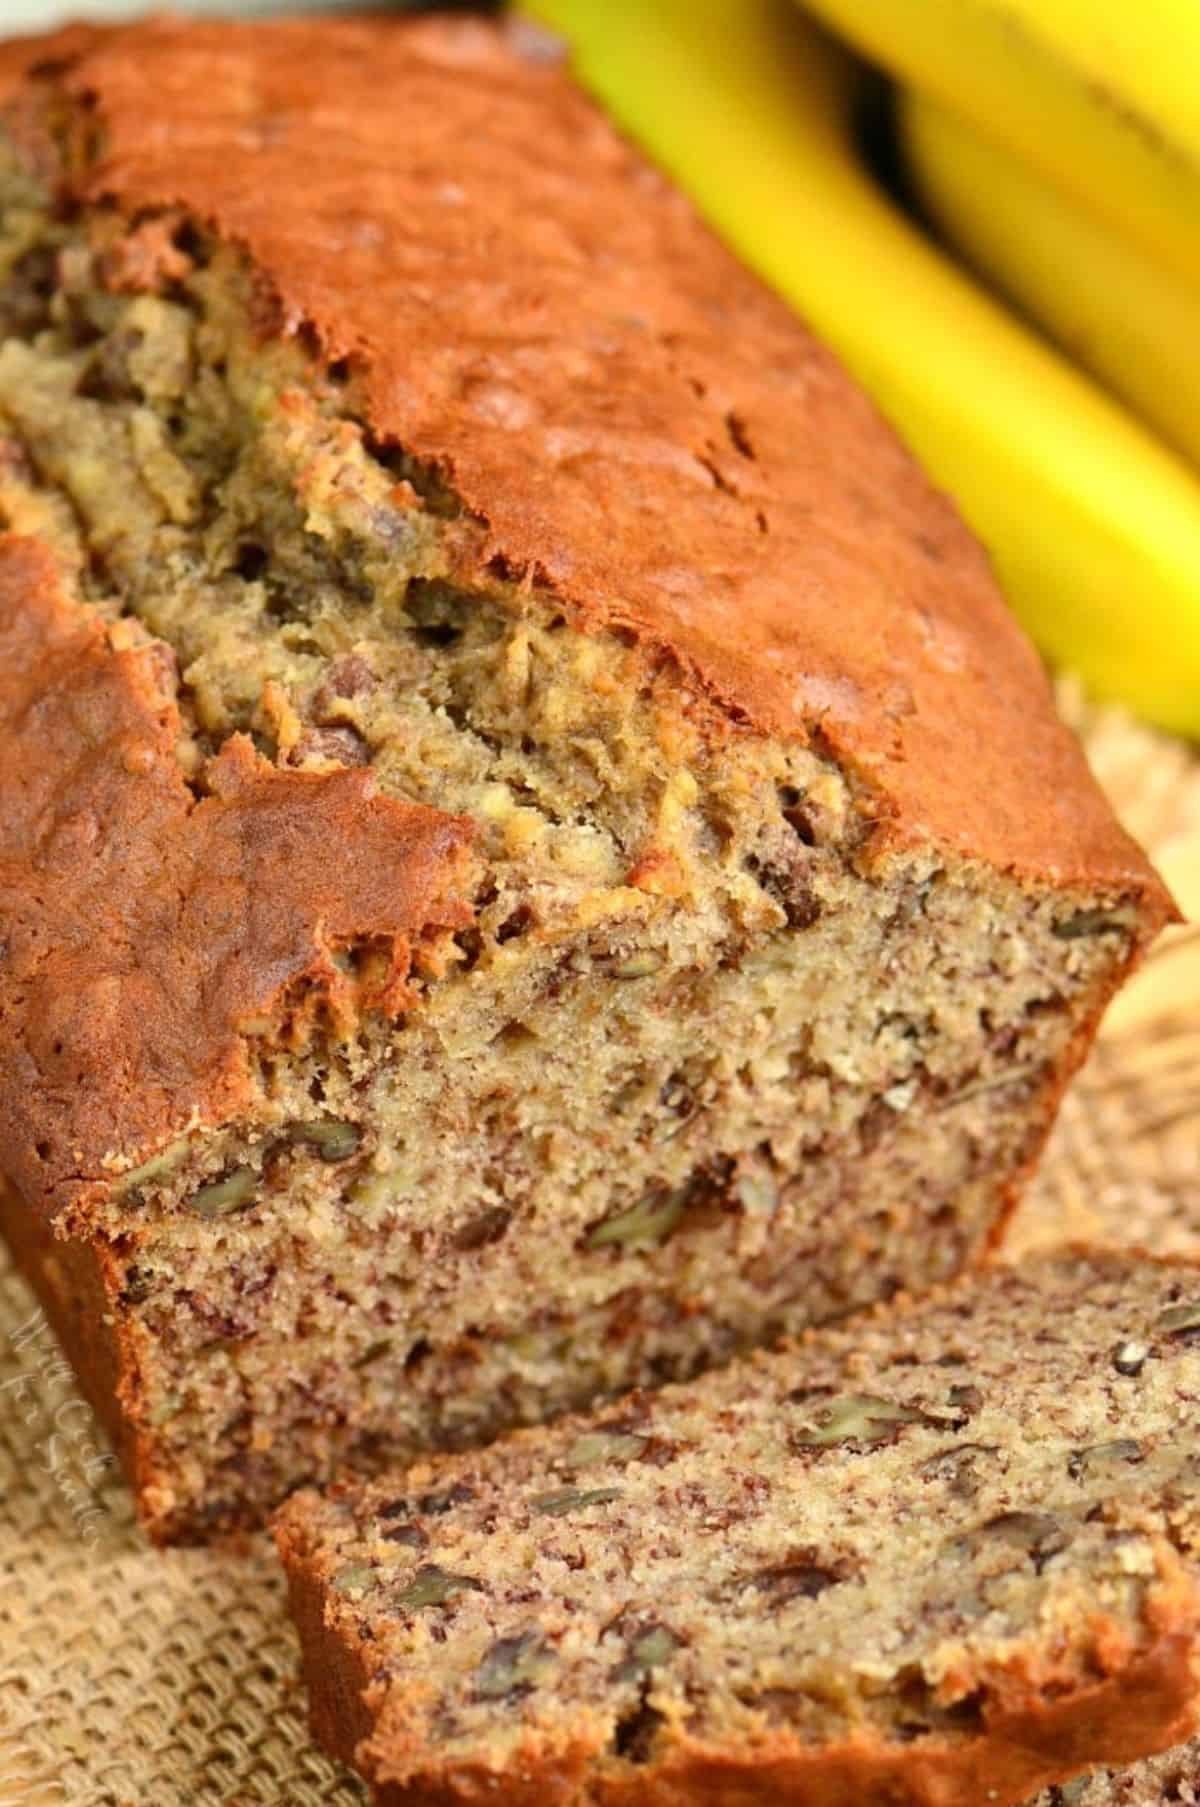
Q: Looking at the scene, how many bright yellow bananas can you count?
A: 3